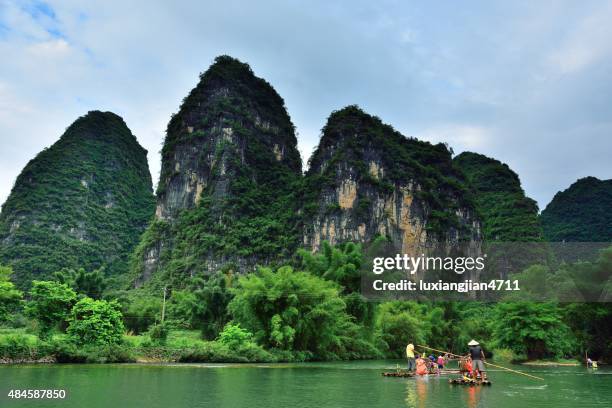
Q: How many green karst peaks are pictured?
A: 5